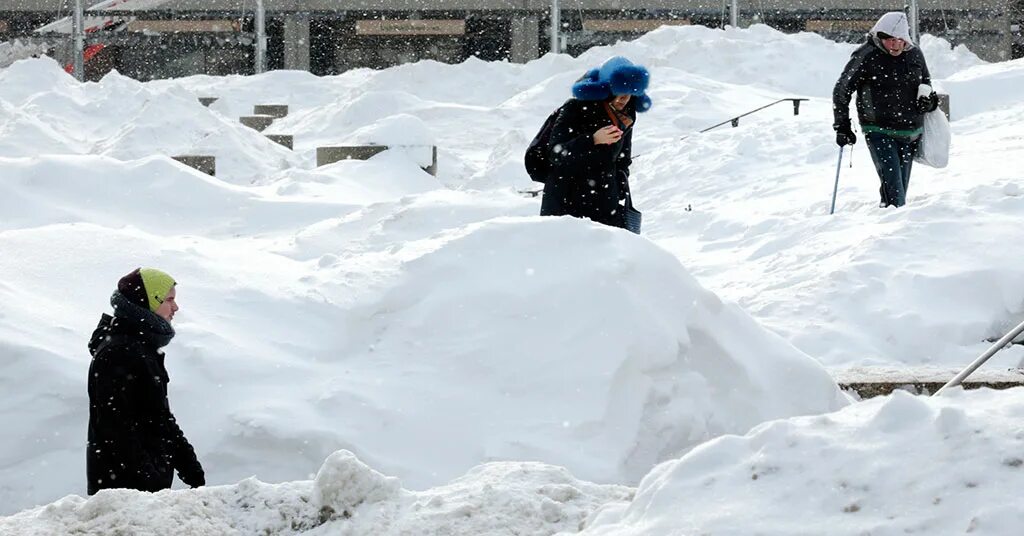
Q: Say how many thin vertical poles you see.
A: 5